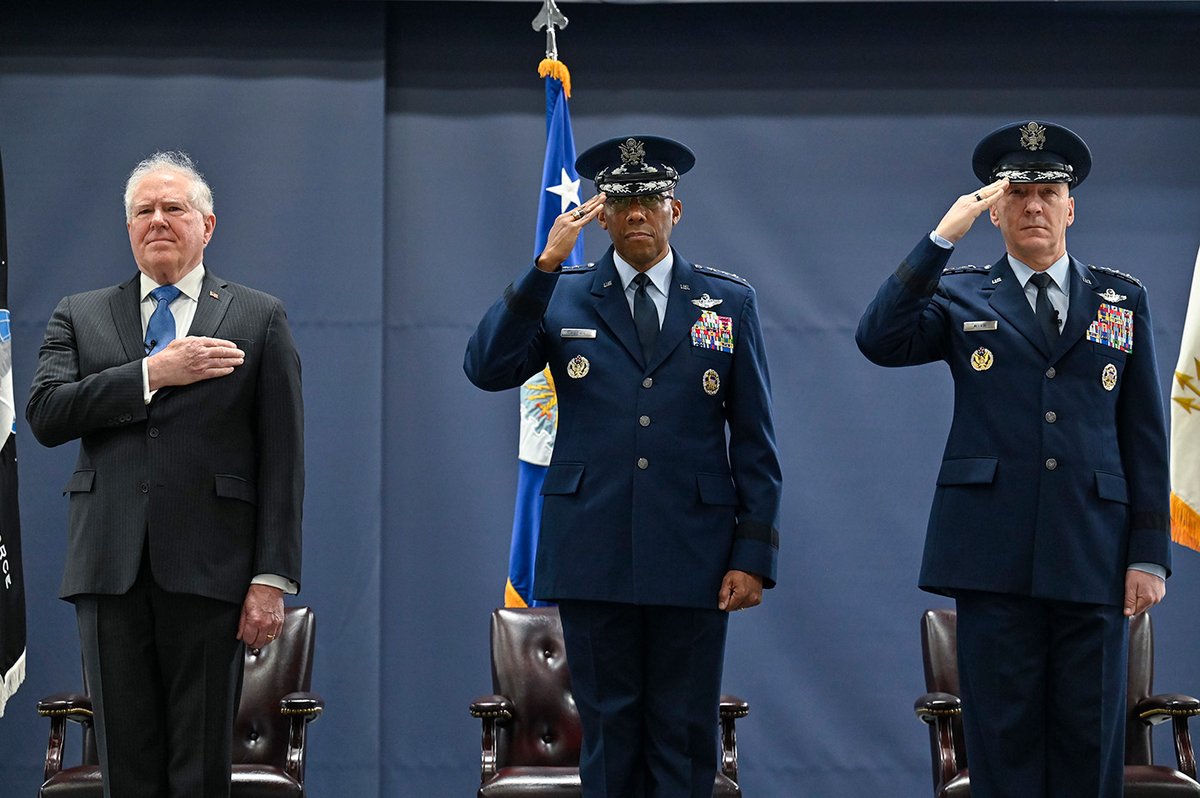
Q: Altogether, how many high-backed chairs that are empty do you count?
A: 3